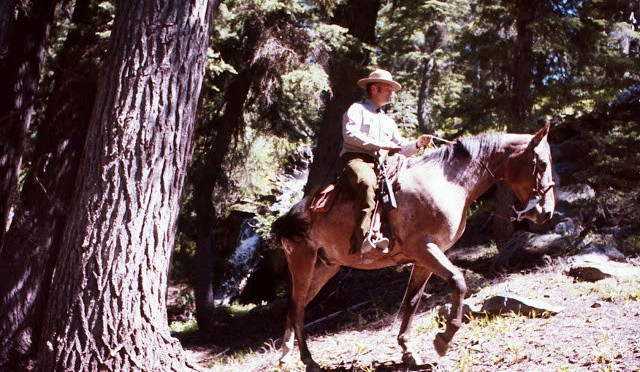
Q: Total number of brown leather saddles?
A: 1